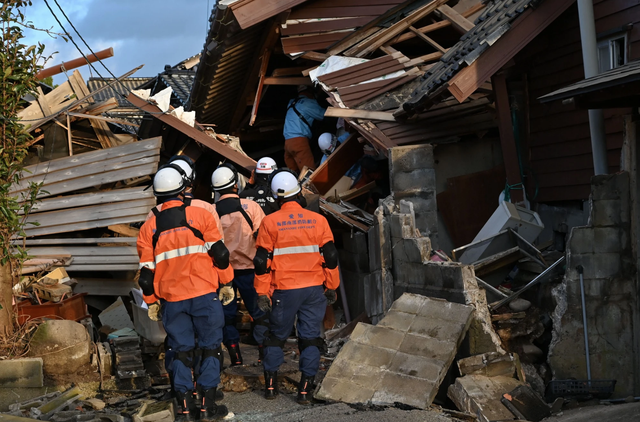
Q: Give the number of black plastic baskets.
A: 1